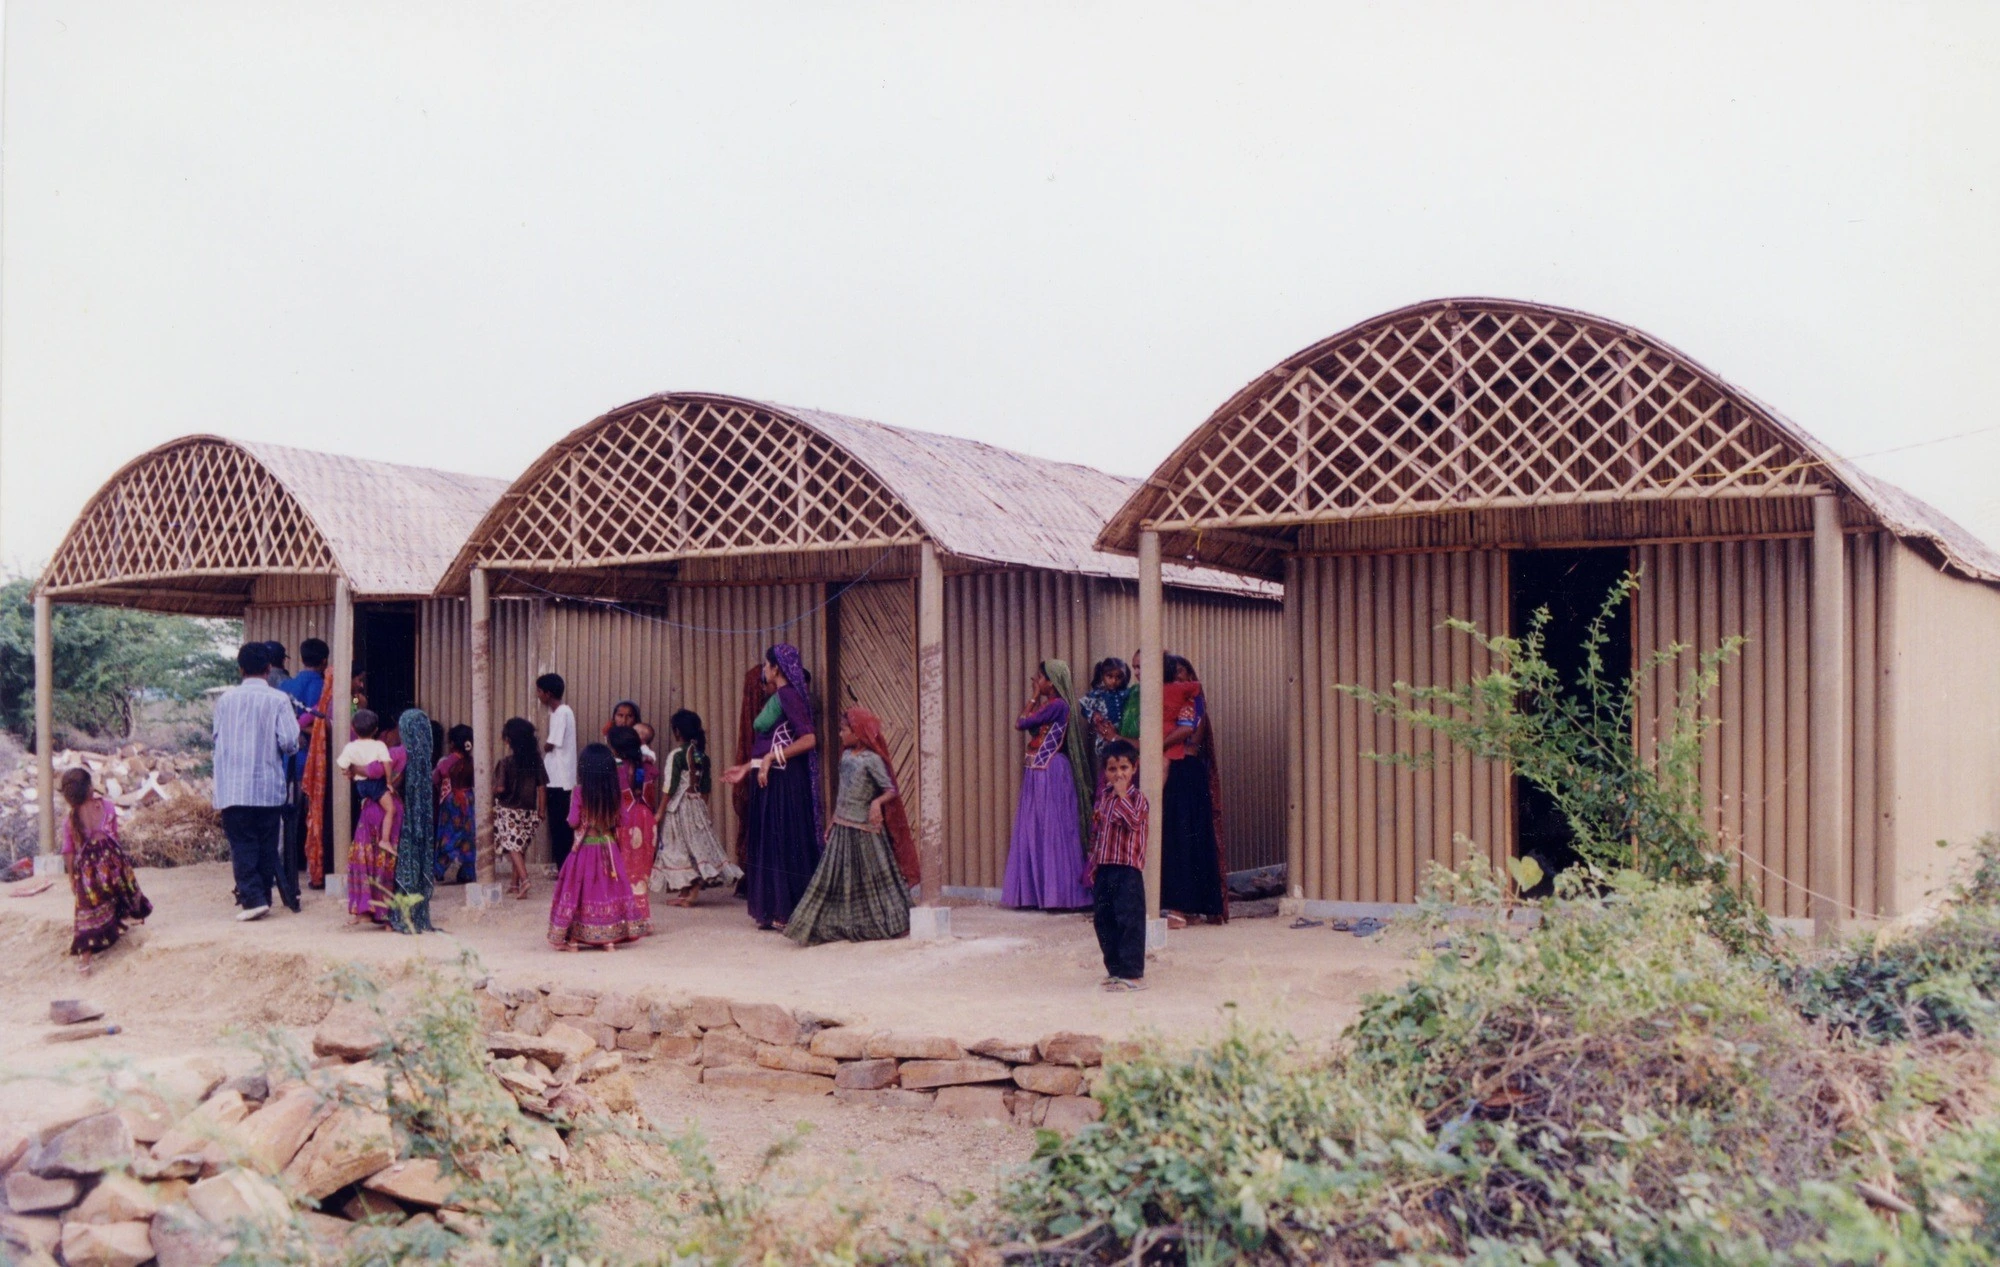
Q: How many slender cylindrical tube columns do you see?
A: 6